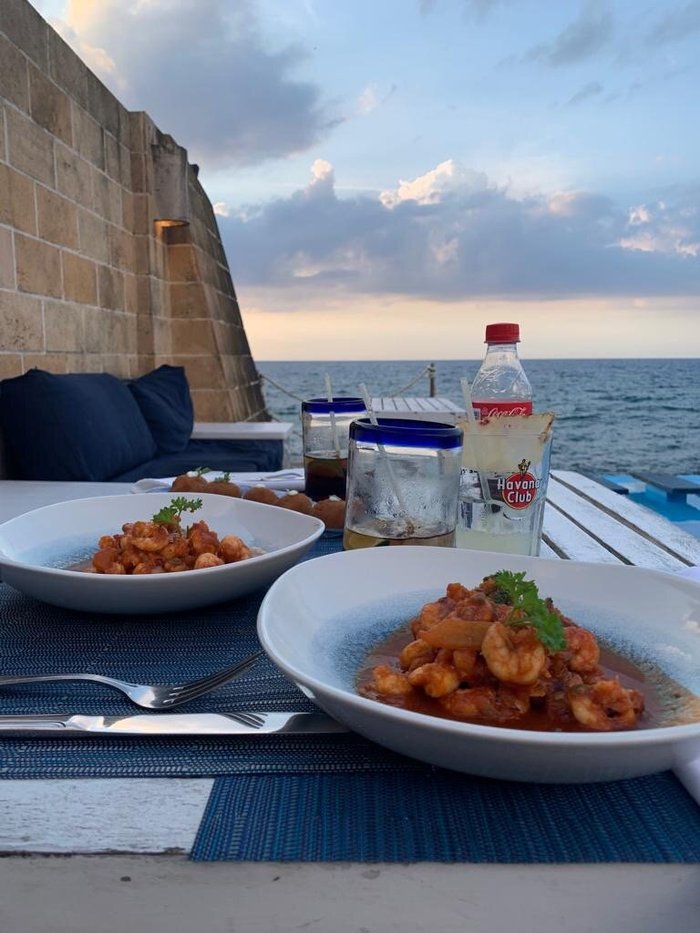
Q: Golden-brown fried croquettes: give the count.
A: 5